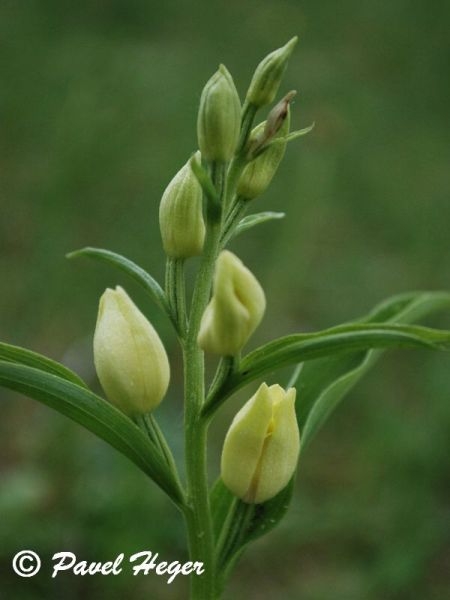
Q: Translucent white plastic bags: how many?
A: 0